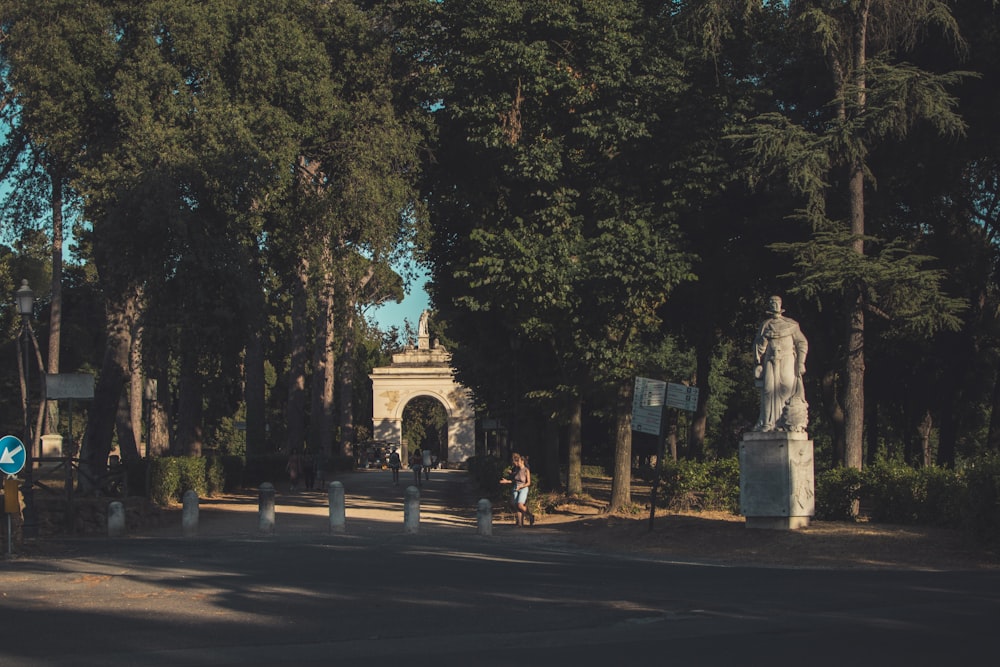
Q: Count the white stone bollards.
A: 6